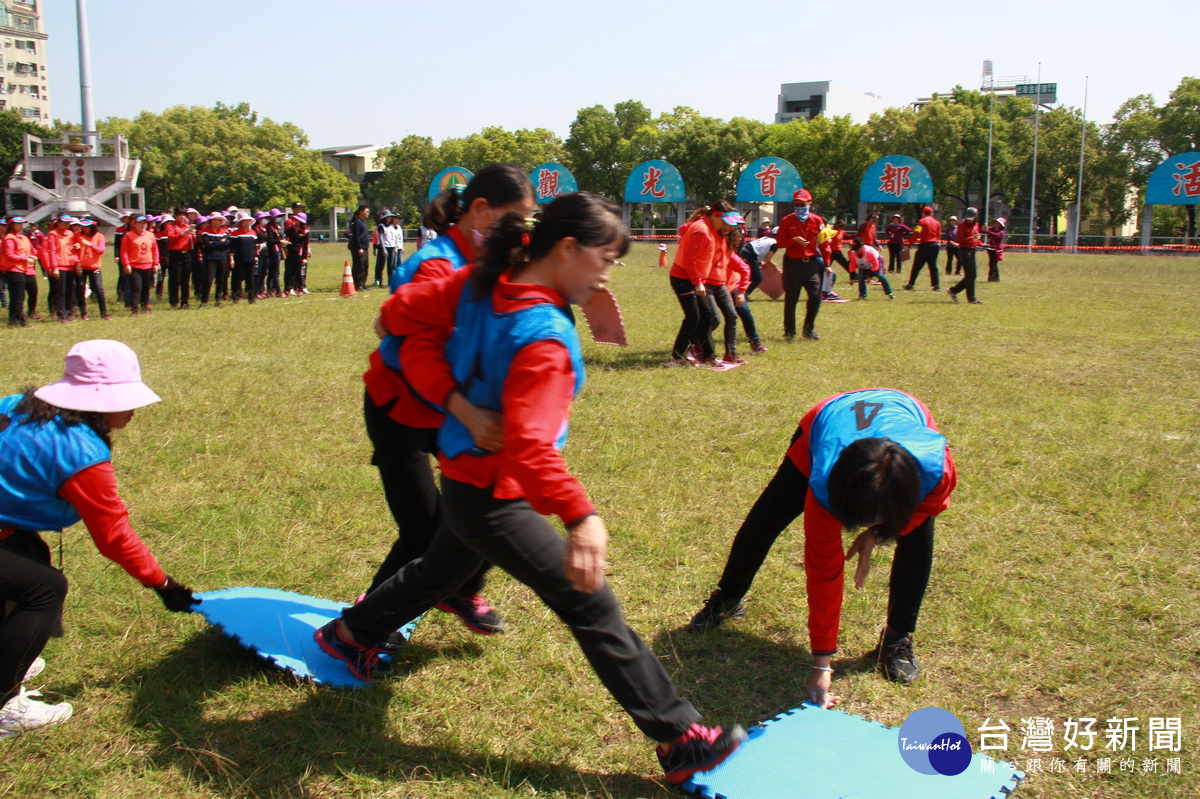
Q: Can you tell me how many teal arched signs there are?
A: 6